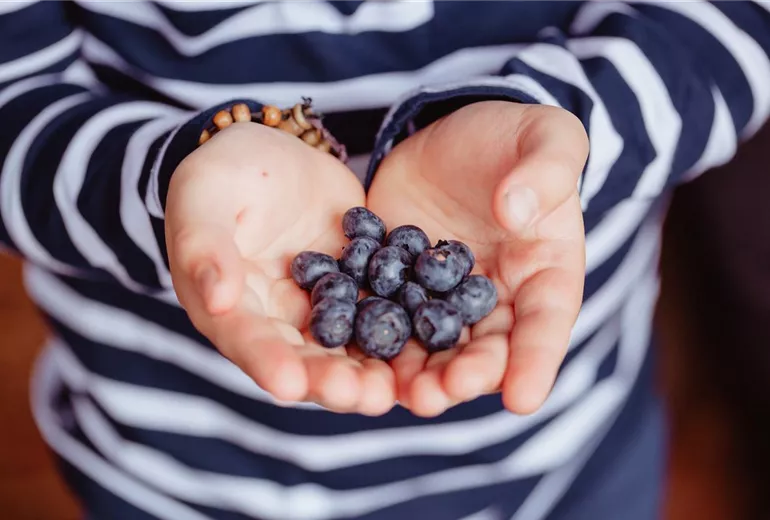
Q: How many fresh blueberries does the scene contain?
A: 13